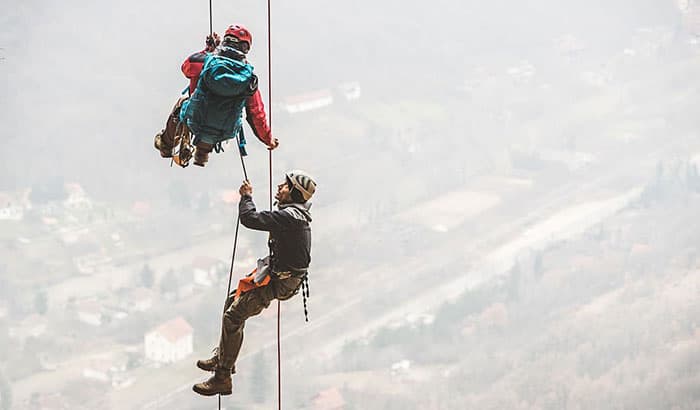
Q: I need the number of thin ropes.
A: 2